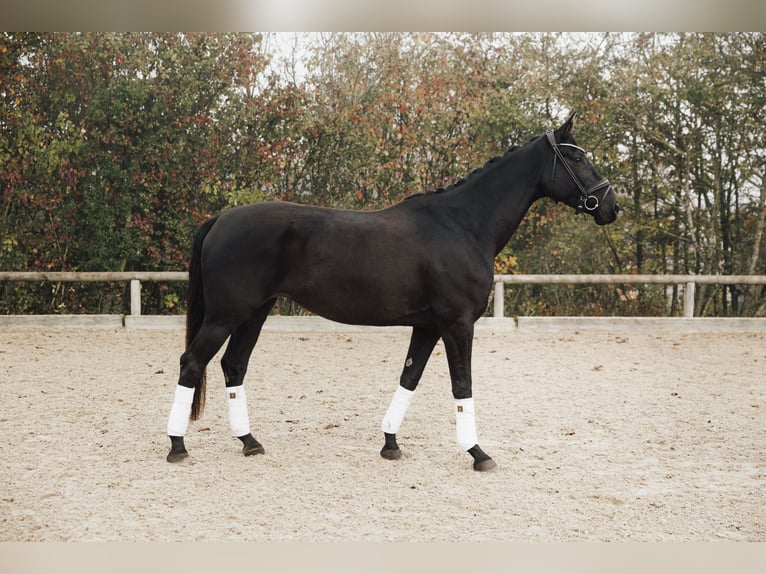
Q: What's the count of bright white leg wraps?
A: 4